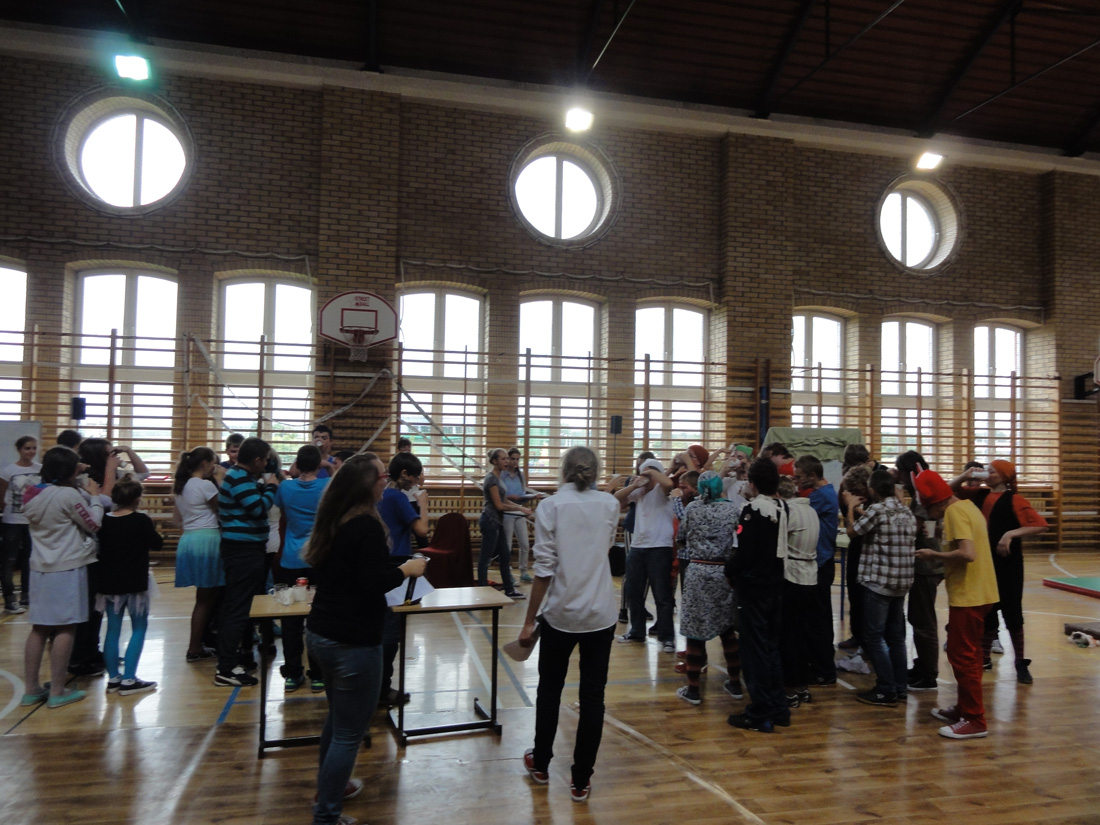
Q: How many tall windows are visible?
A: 9